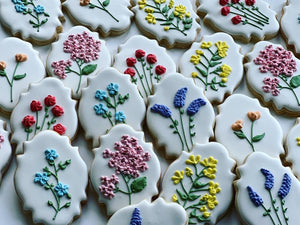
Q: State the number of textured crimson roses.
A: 15